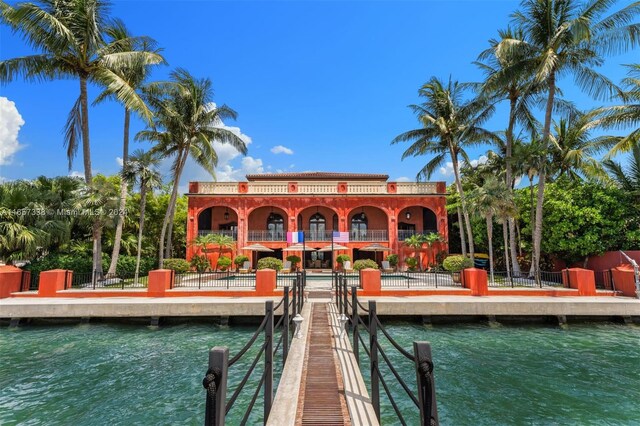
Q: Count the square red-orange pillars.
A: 8